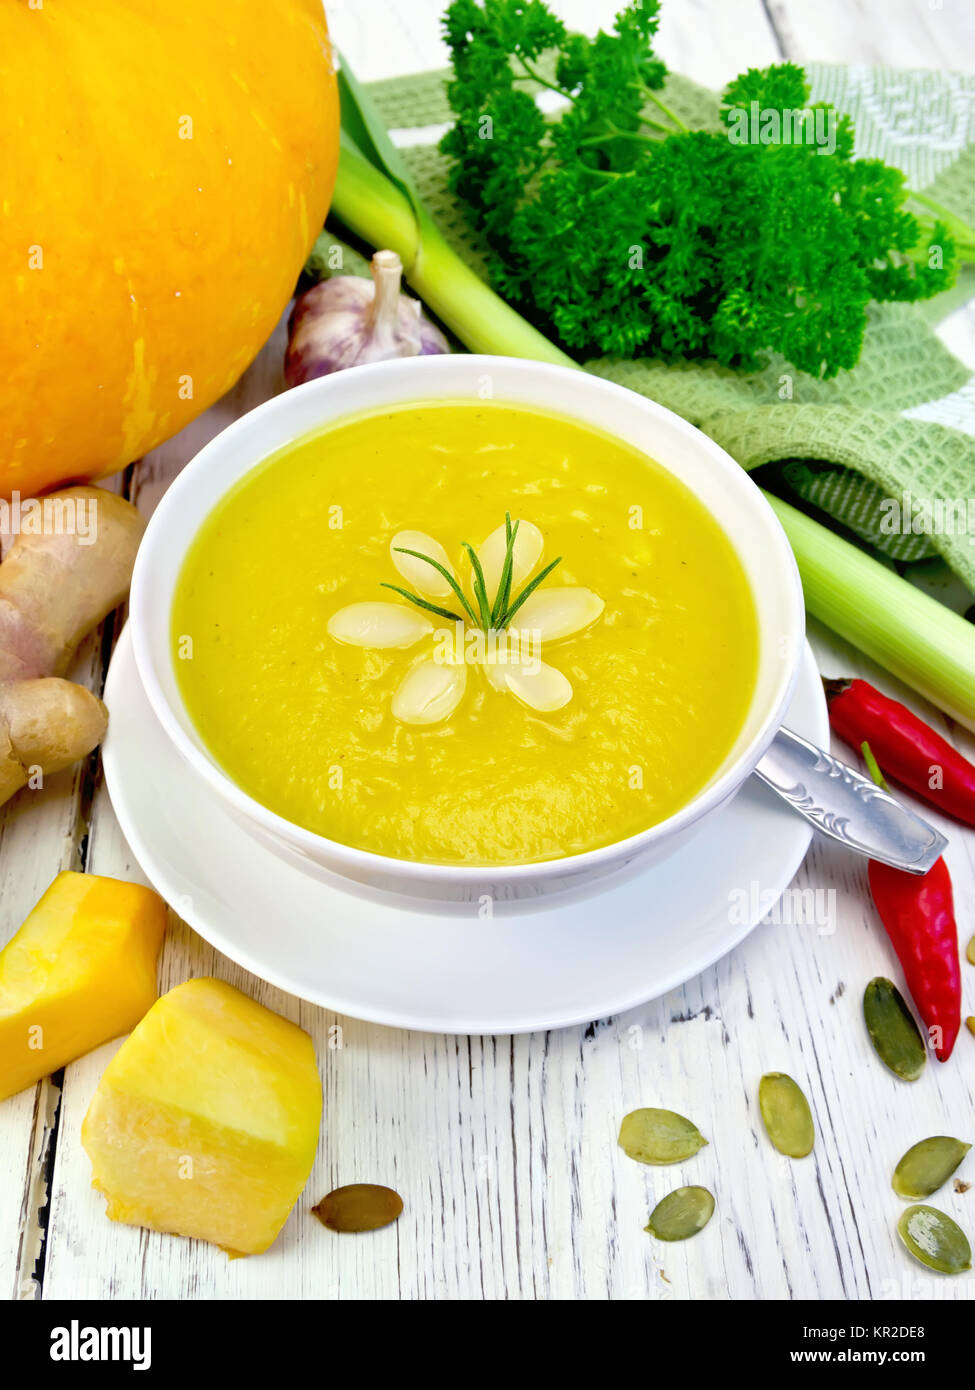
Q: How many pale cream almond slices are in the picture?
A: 6